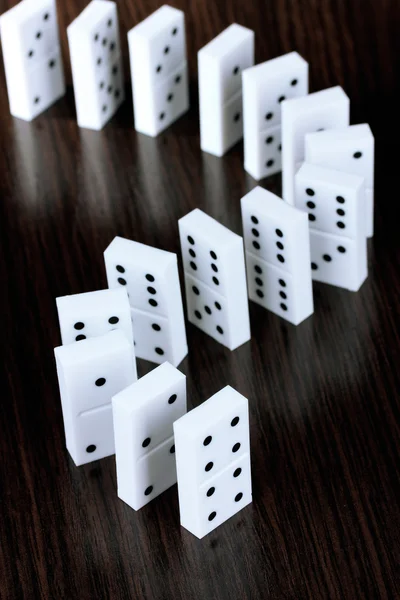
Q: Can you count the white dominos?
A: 15